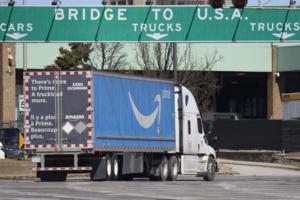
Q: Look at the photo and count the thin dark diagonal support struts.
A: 7